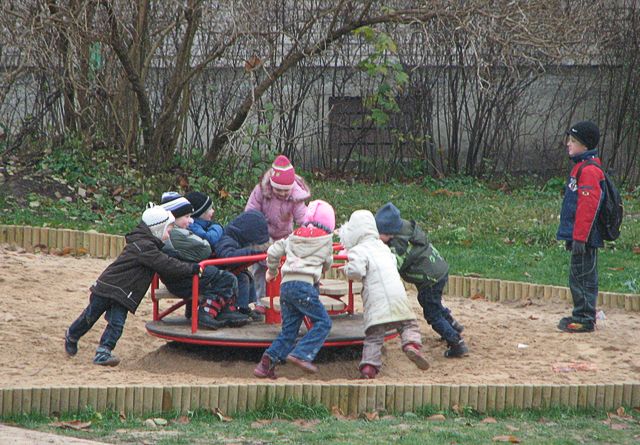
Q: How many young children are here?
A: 9